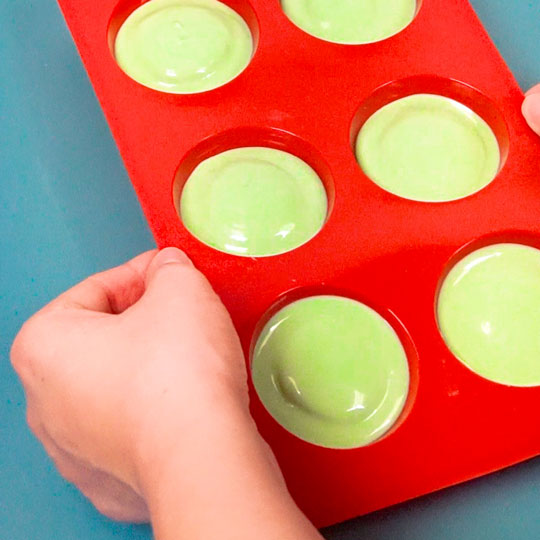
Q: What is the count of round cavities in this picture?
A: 6